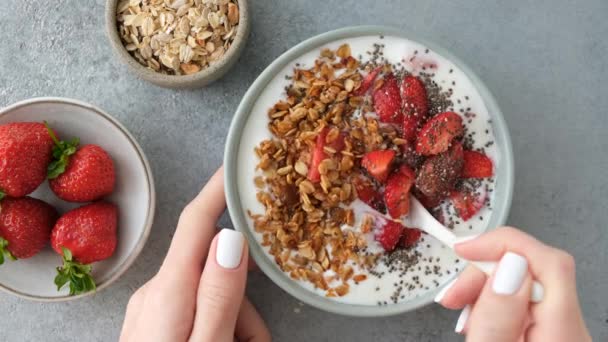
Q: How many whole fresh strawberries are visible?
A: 4